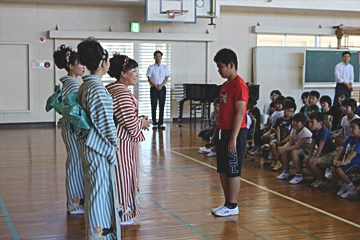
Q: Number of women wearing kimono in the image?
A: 3